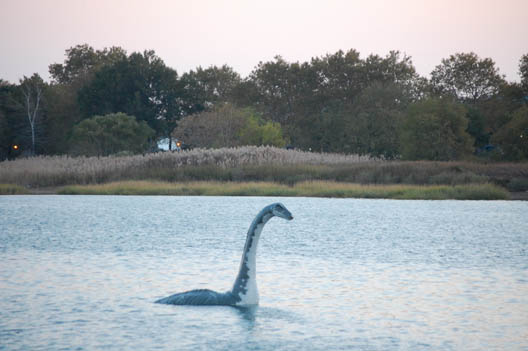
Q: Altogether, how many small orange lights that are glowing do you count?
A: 2